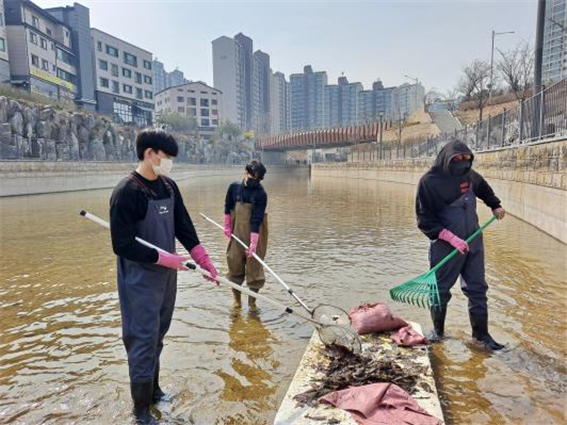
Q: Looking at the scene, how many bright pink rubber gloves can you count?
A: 5